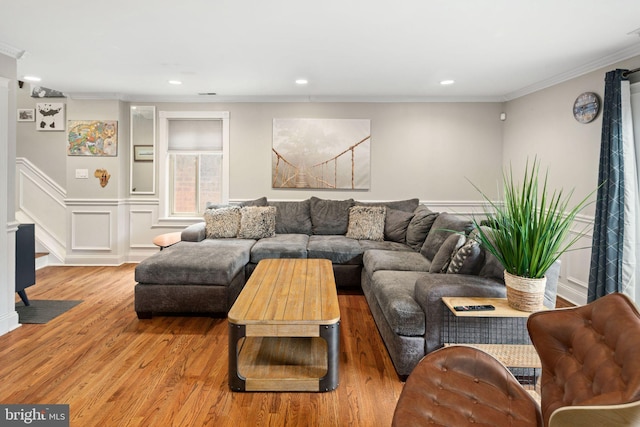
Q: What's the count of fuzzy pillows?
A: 3